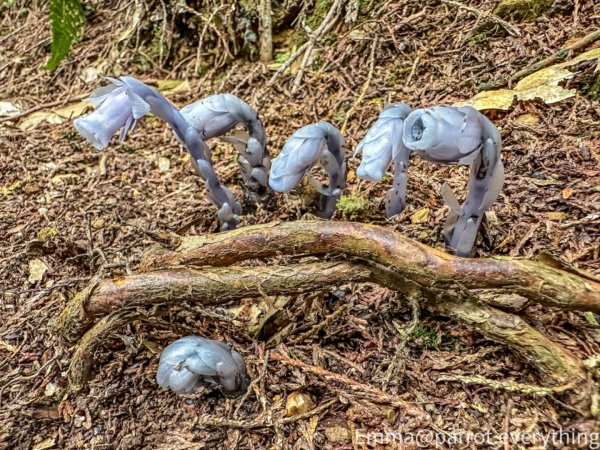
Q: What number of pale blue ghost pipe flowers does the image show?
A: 6